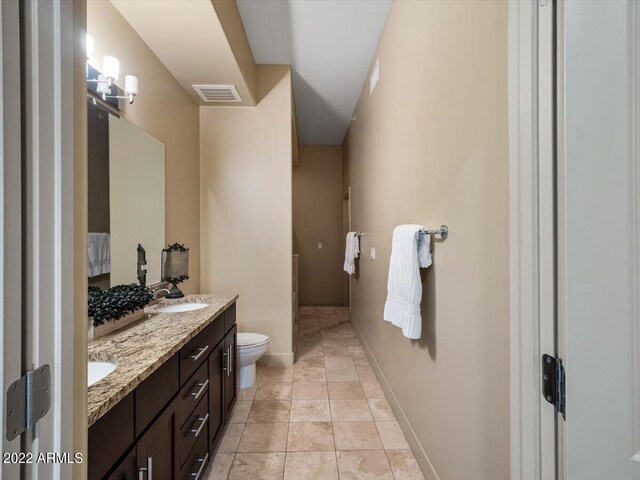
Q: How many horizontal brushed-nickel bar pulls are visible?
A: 4